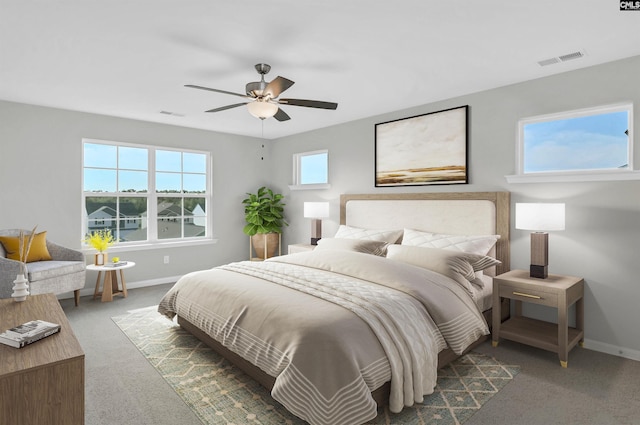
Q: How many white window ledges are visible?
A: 3